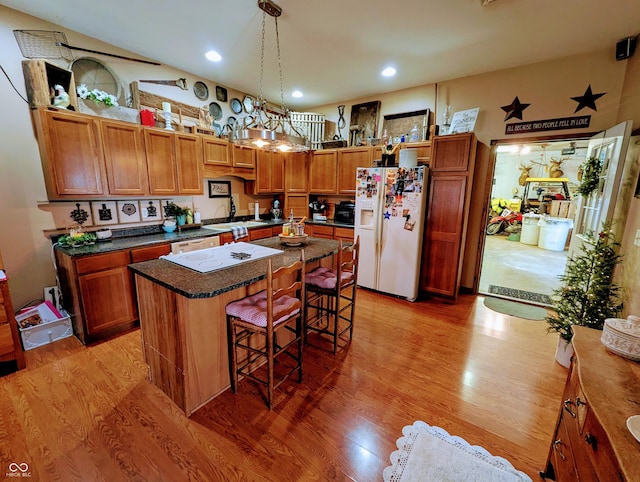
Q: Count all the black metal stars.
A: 2